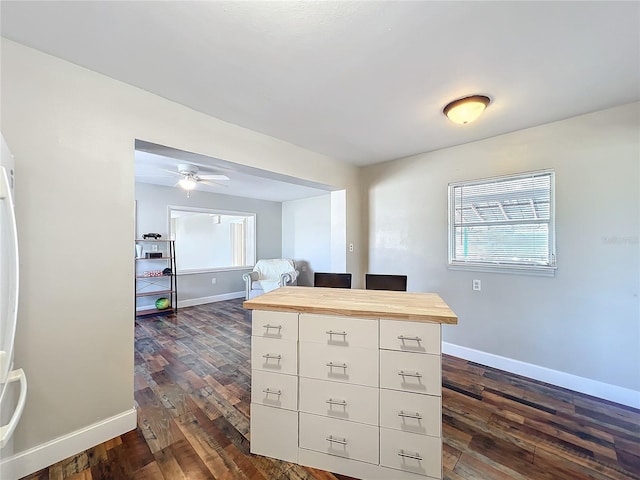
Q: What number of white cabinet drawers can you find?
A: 11